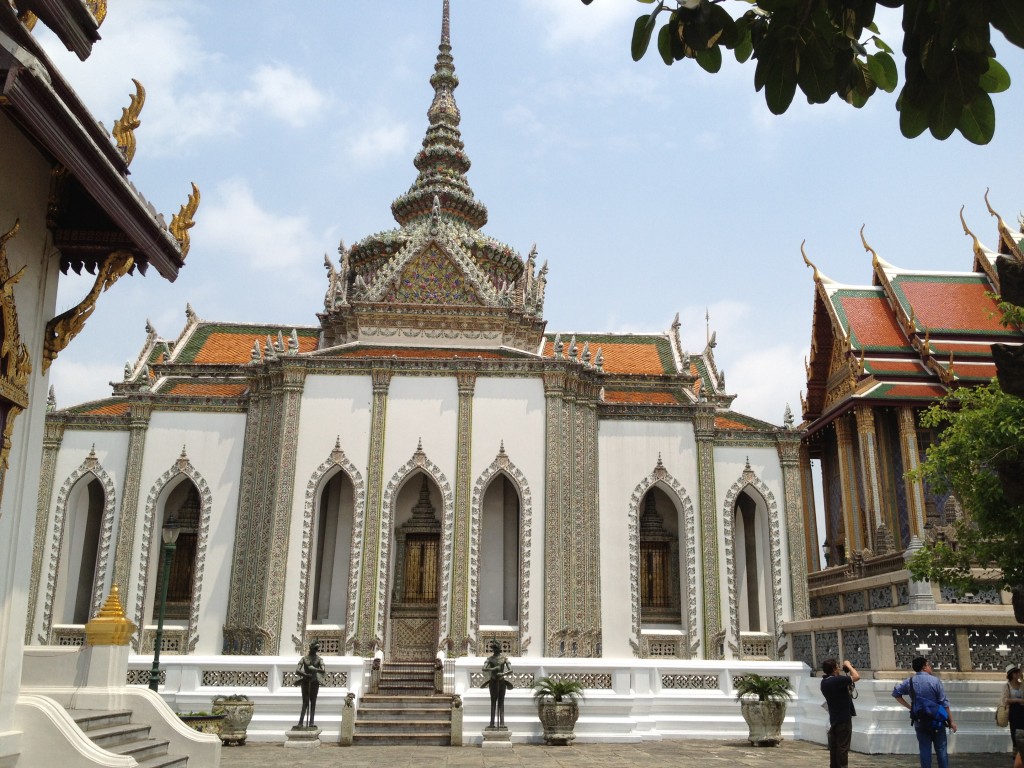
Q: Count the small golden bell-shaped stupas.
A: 1